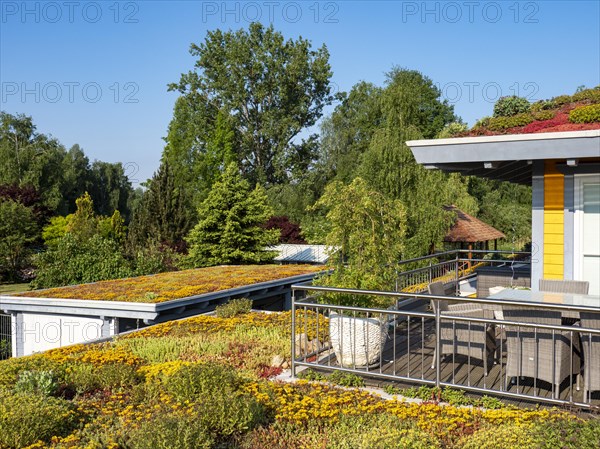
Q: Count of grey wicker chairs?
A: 4